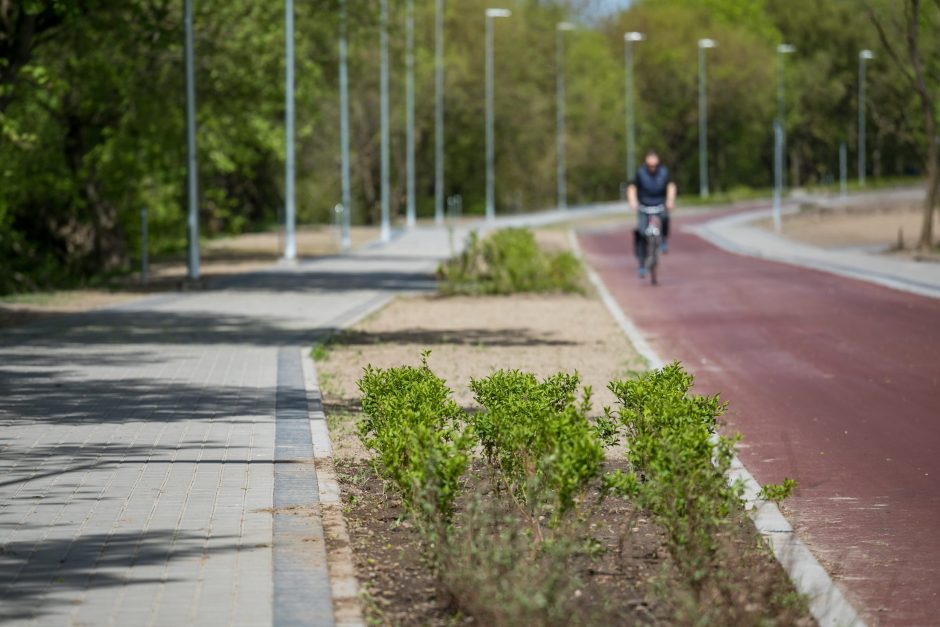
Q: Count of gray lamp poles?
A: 12